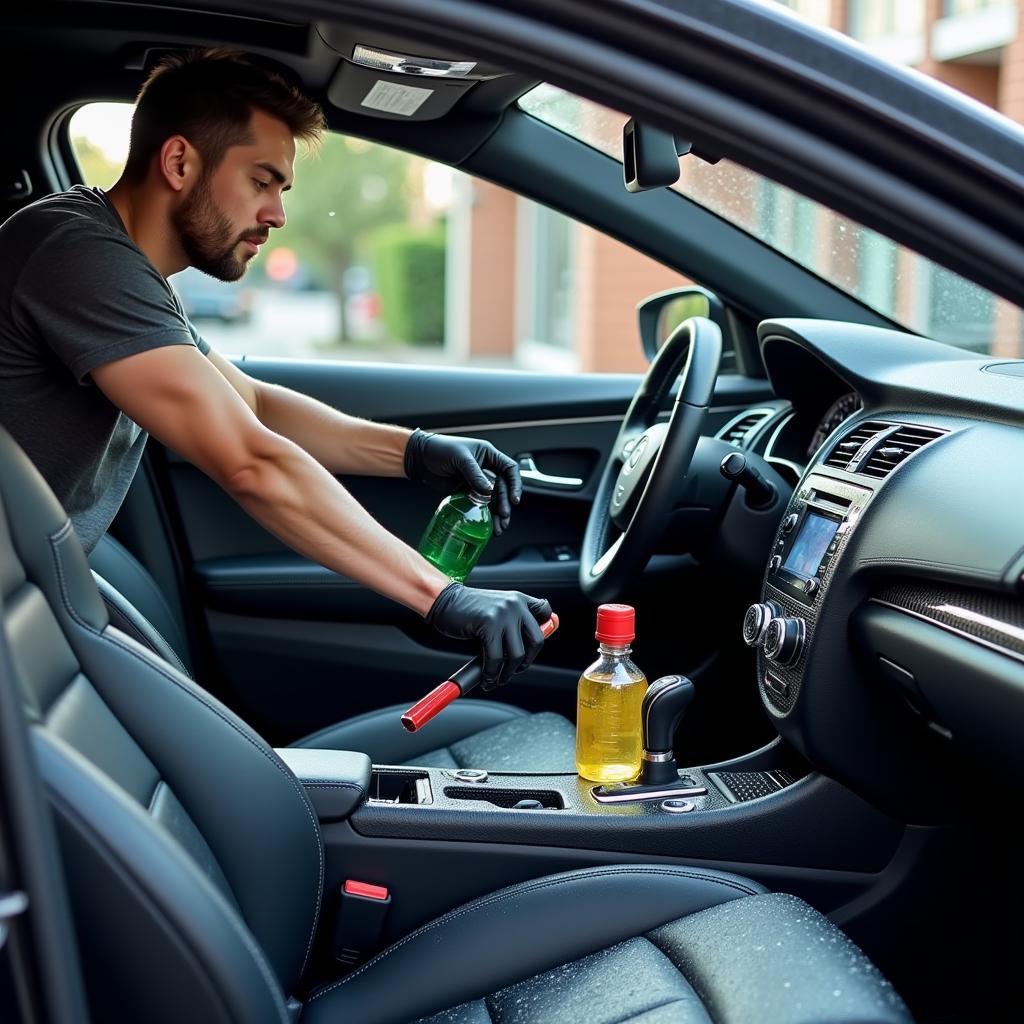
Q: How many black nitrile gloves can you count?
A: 2